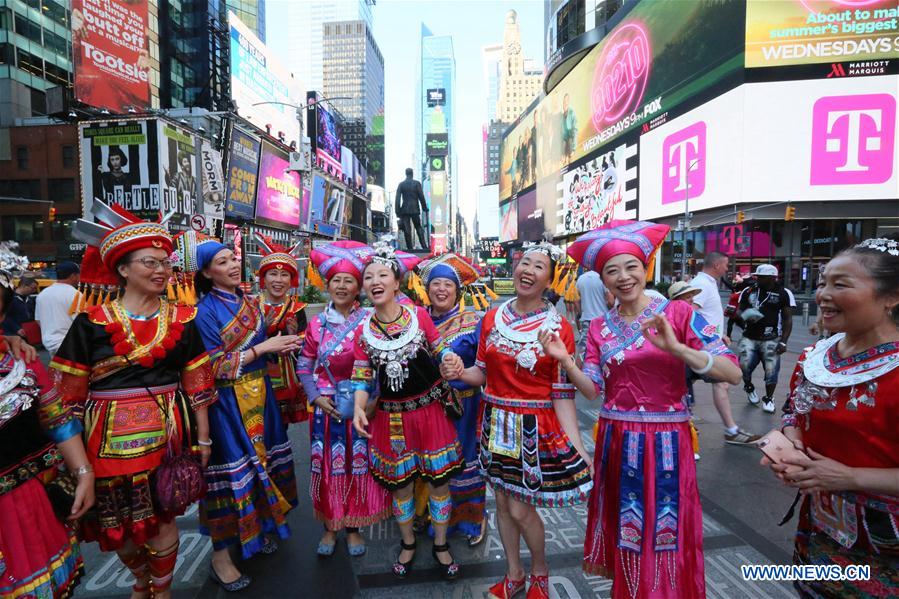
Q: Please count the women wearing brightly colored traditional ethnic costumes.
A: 10